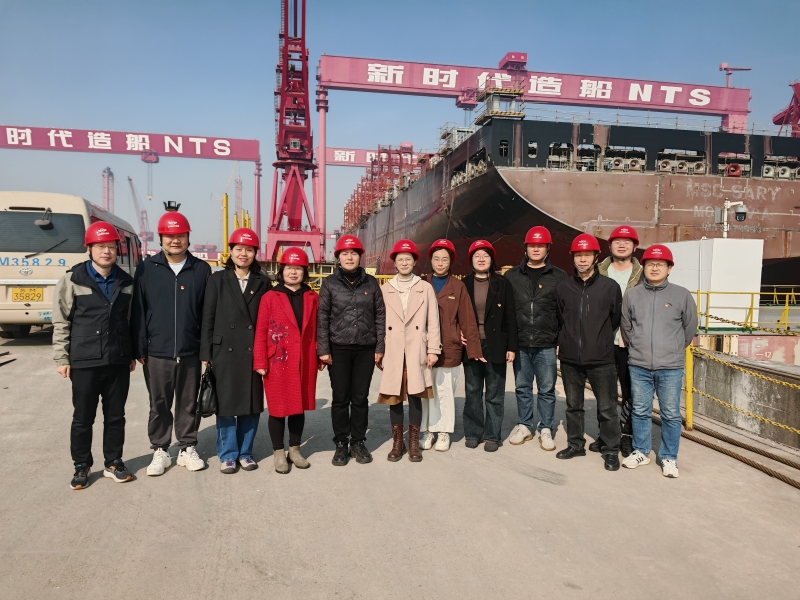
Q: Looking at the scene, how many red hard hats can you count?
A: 12